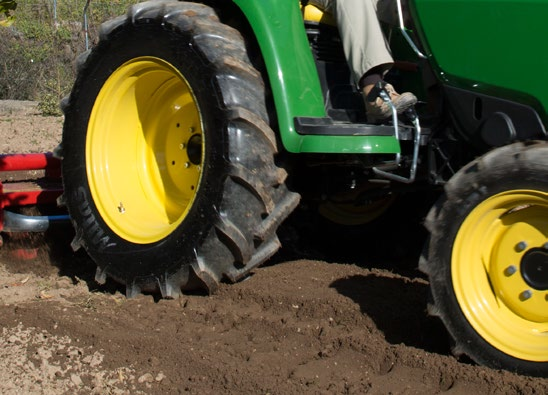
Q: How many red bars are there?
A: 2